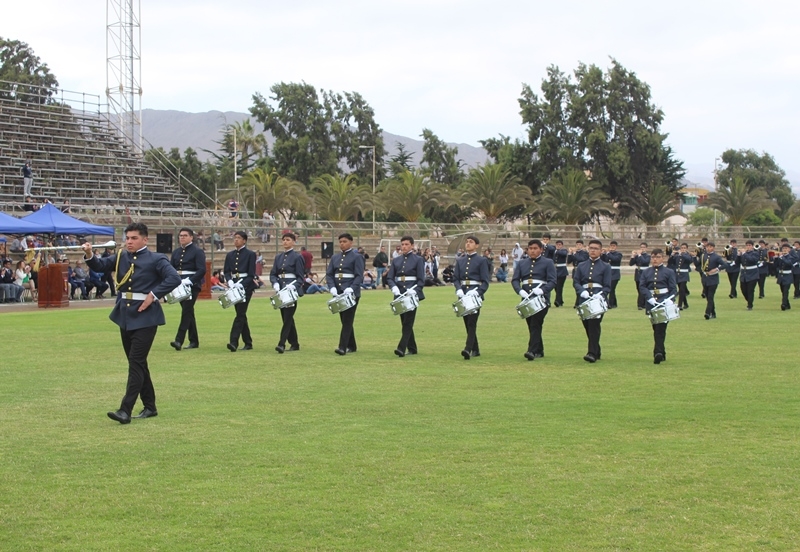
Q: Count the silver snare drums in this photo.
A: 9